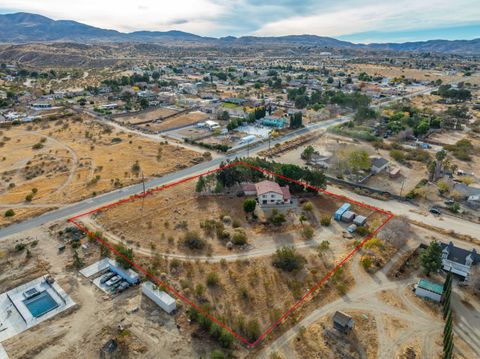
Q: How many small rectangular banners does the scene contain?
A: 0